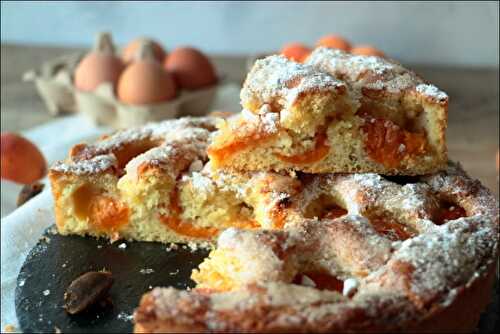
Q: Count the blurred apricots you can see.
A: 4